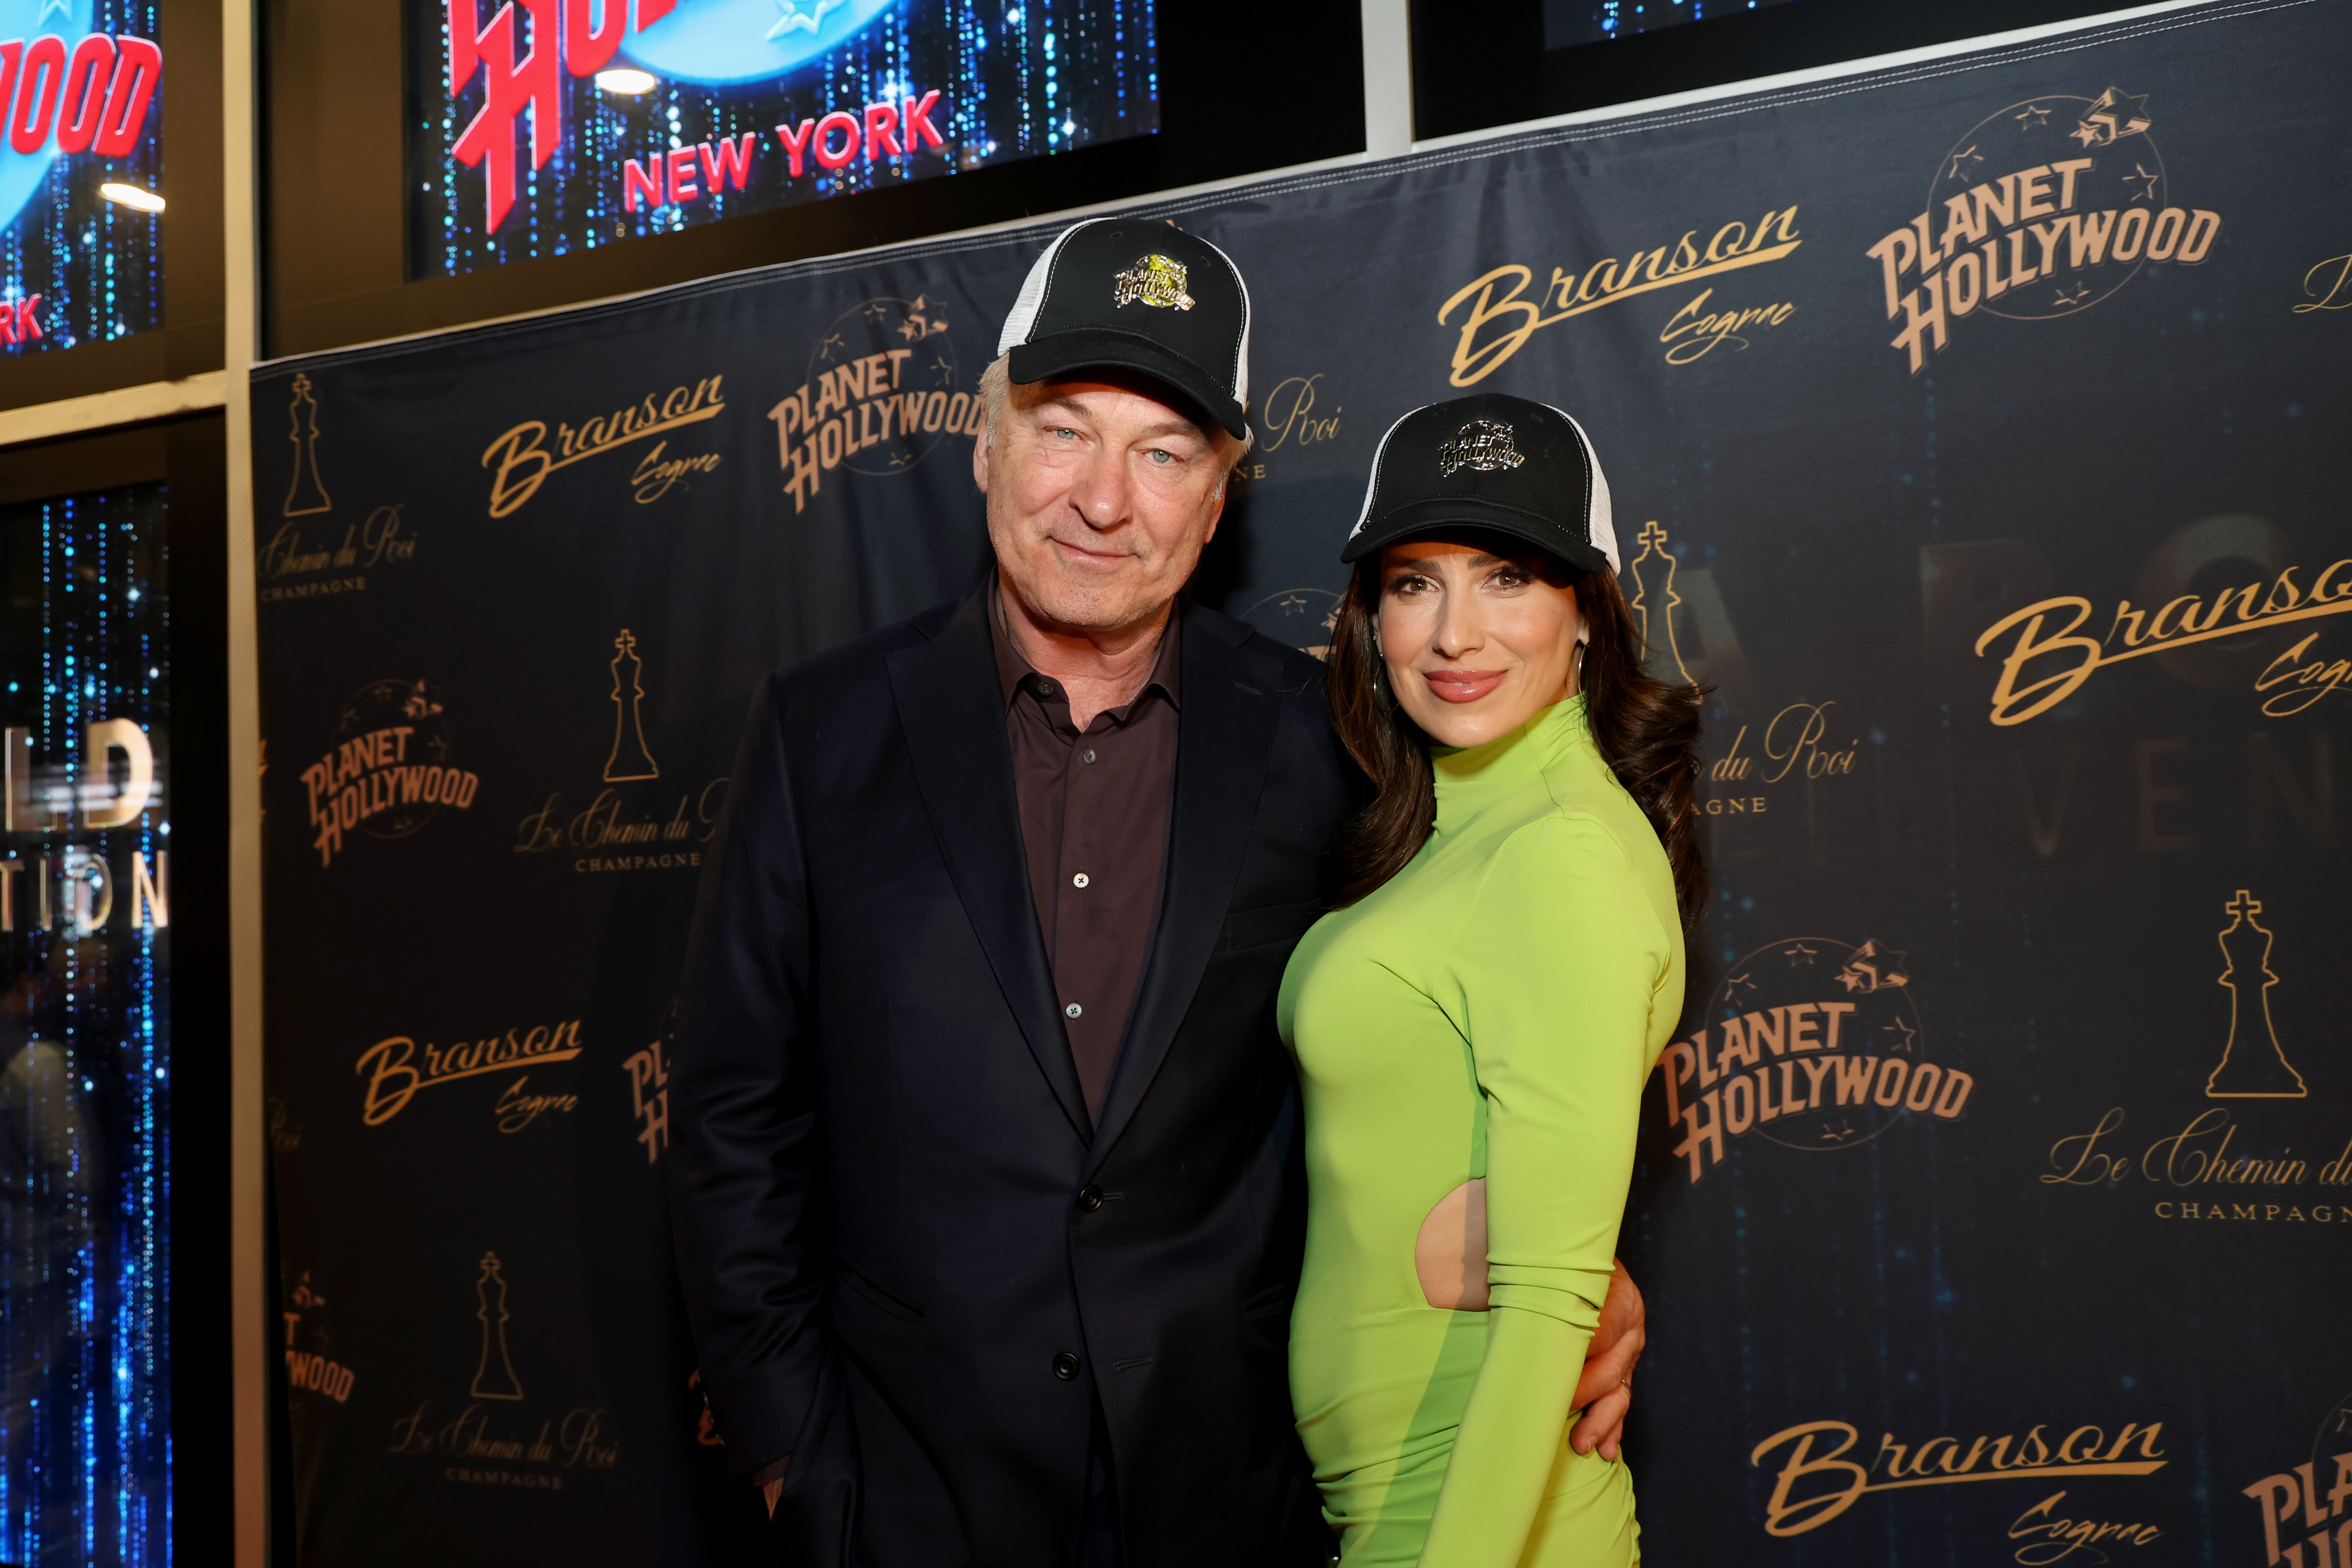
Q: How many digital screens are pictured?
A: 4